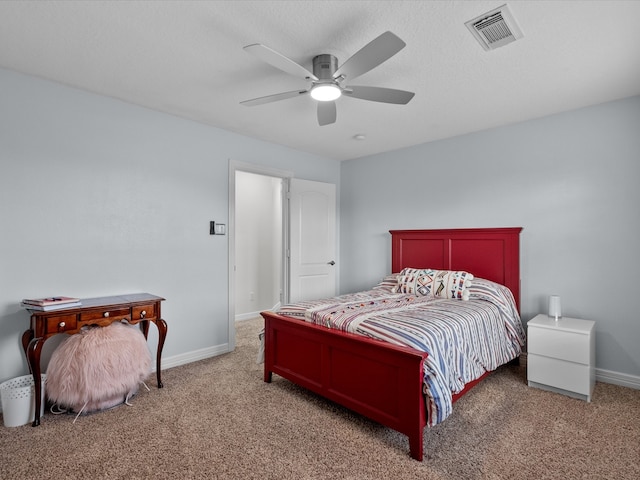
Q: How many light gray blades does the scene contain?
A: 5